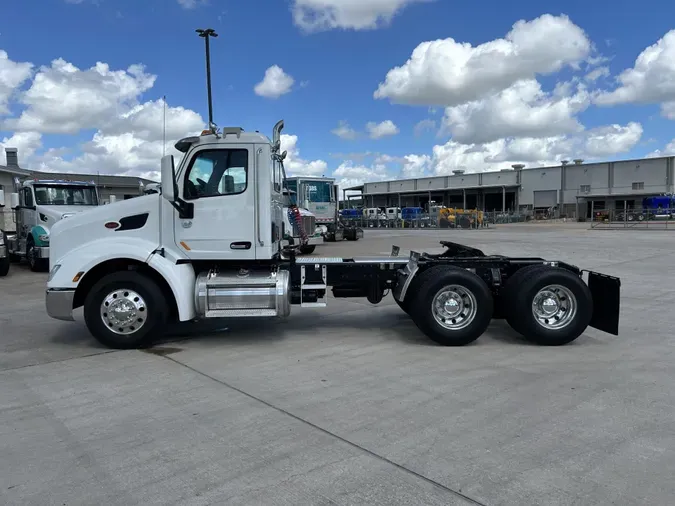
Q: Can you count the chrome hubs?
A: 3